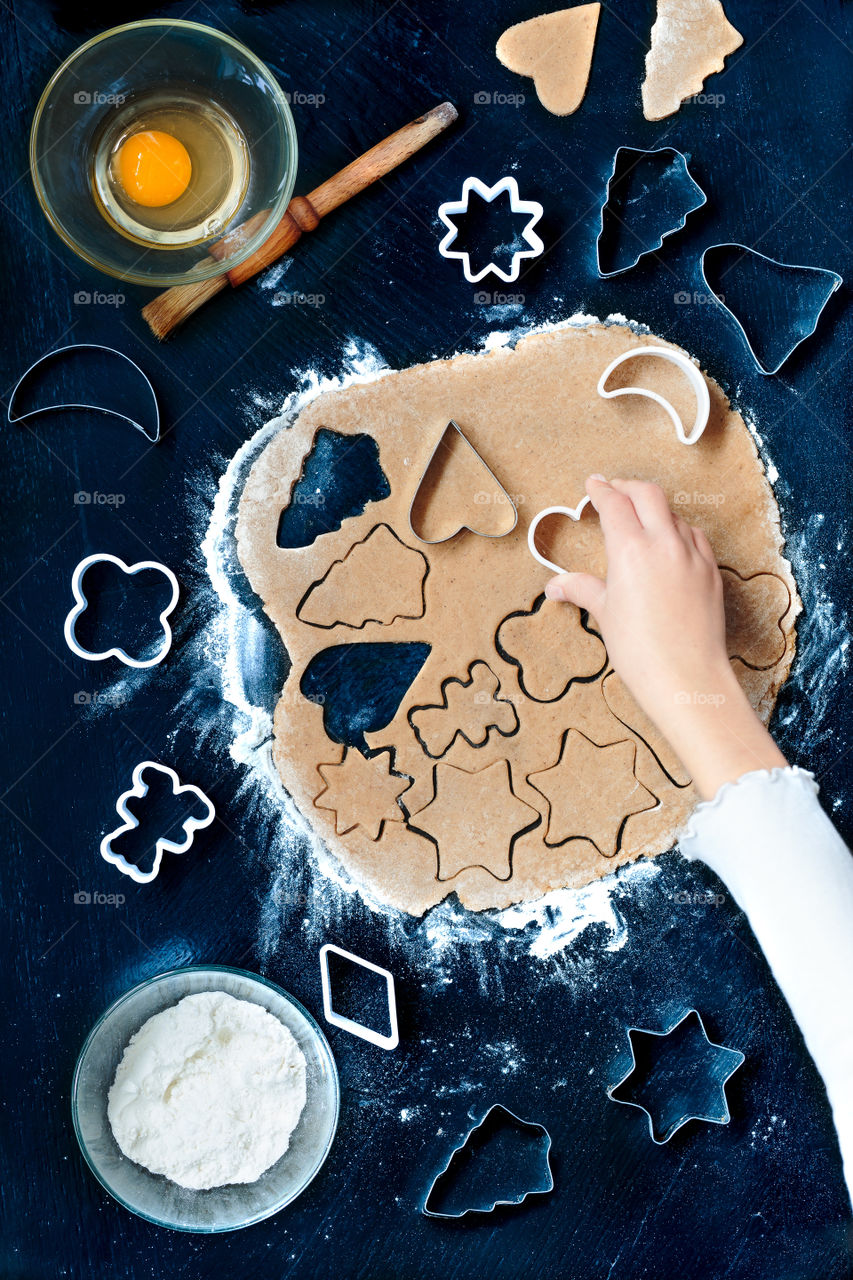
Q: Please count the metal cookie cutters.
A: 6